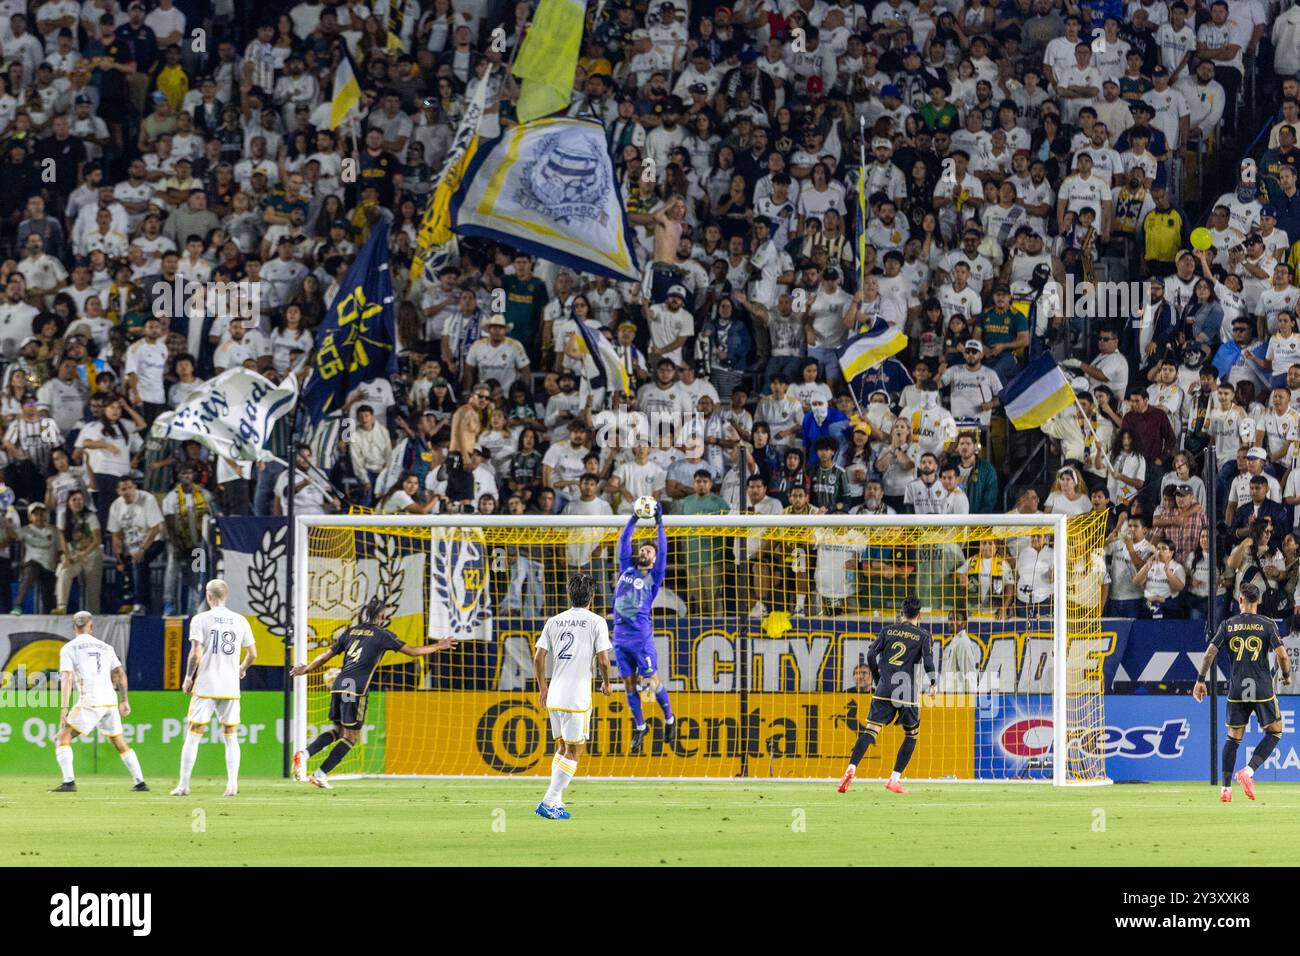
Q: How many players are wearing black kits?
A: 3